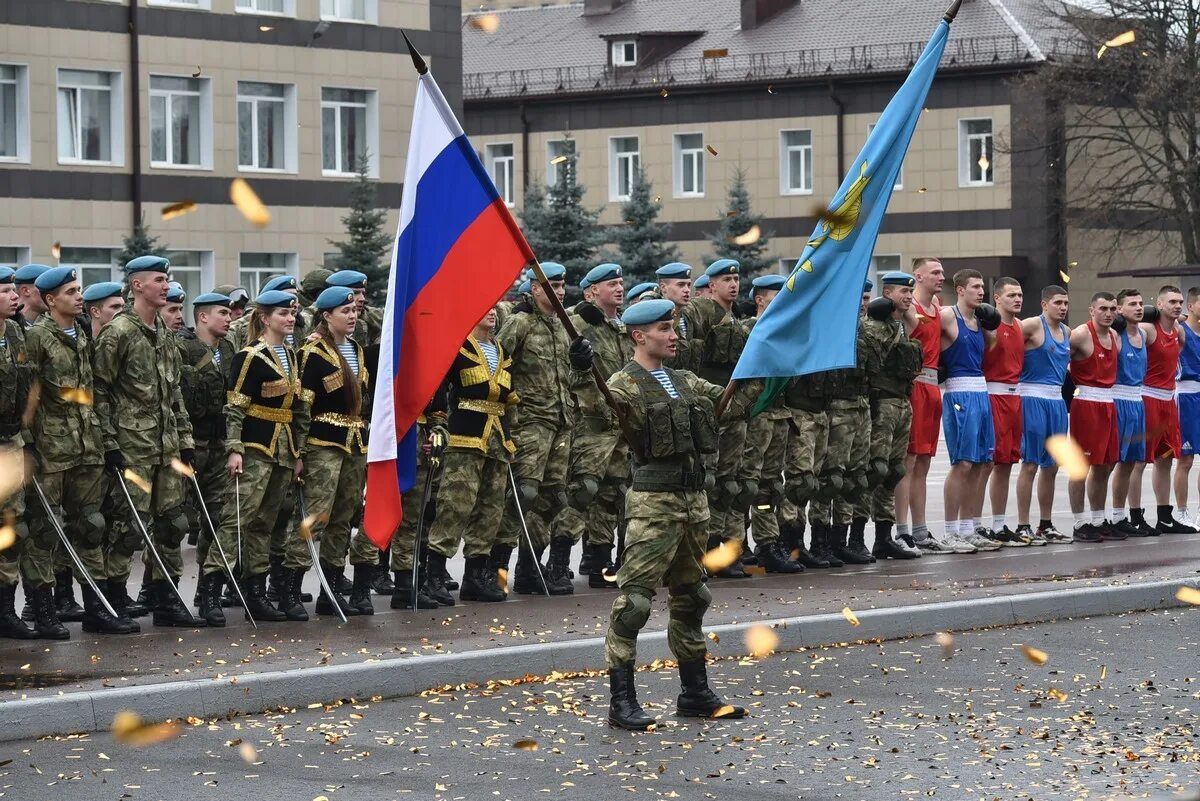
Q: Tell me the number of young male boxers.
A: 8